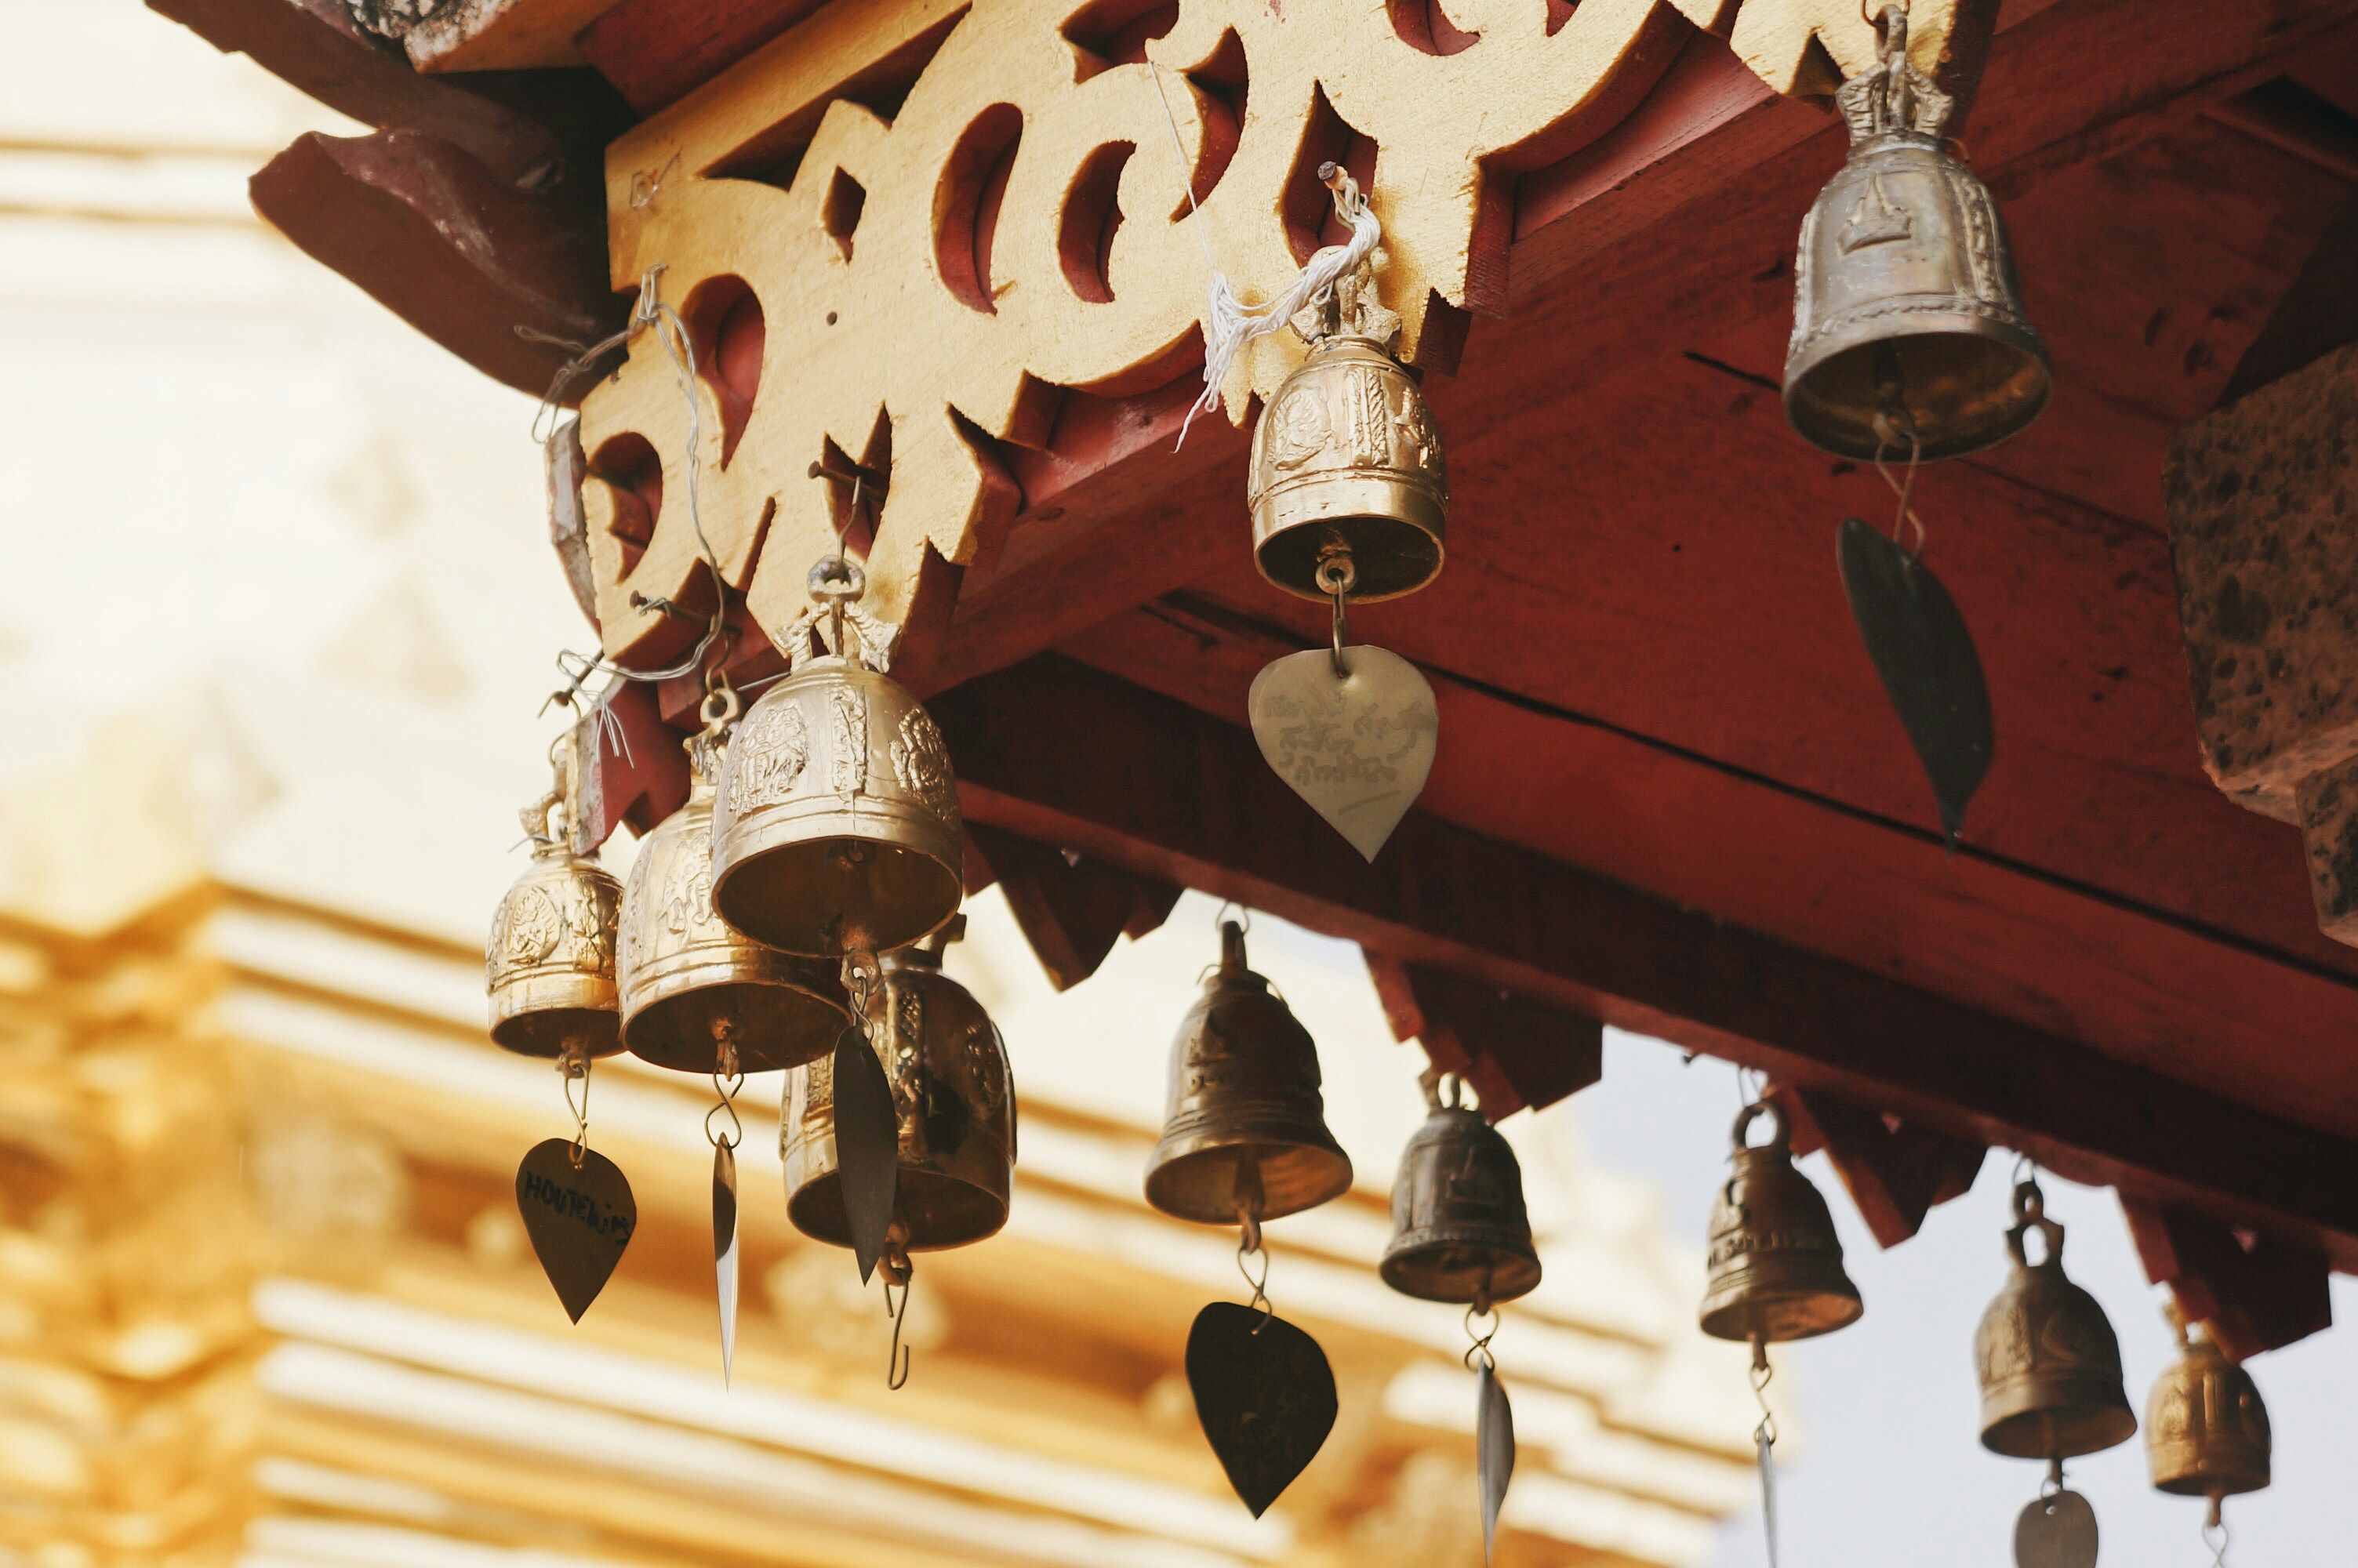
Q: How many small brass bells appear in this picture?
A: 11